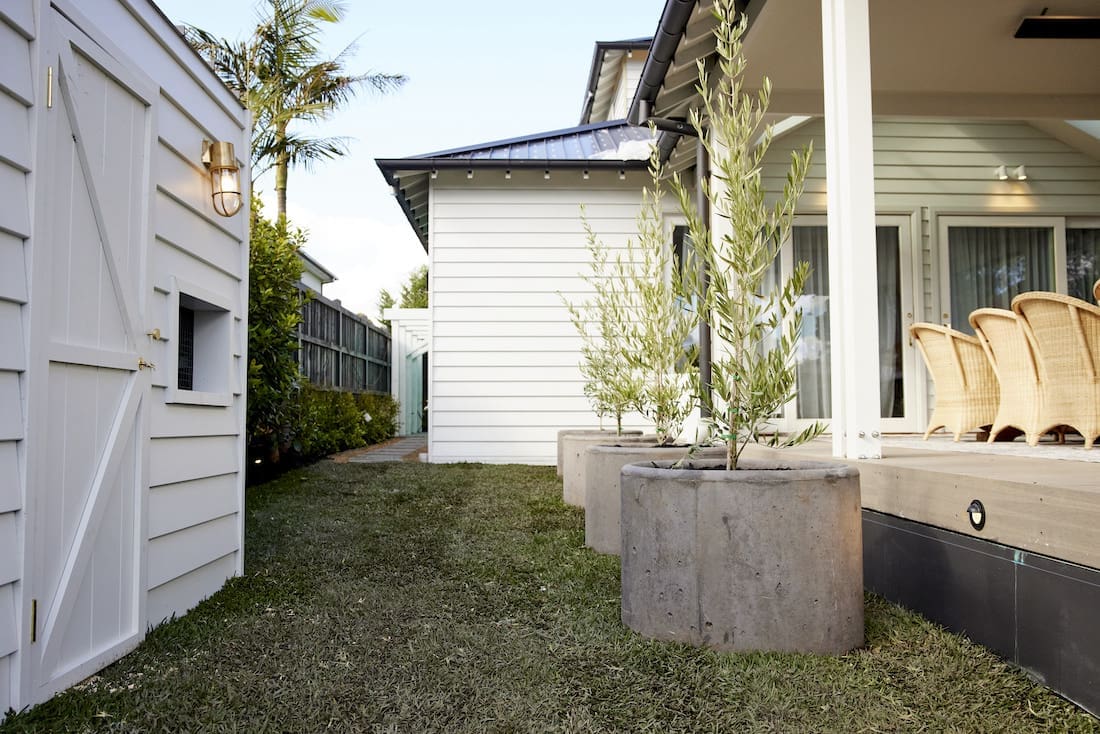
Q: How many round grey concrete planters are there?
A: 4